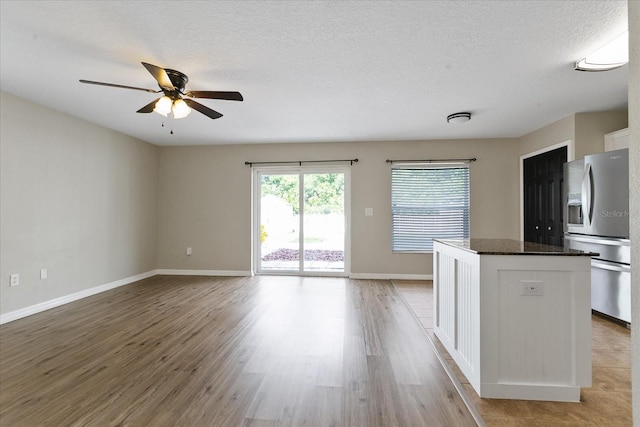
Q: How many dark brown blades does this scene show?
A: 5